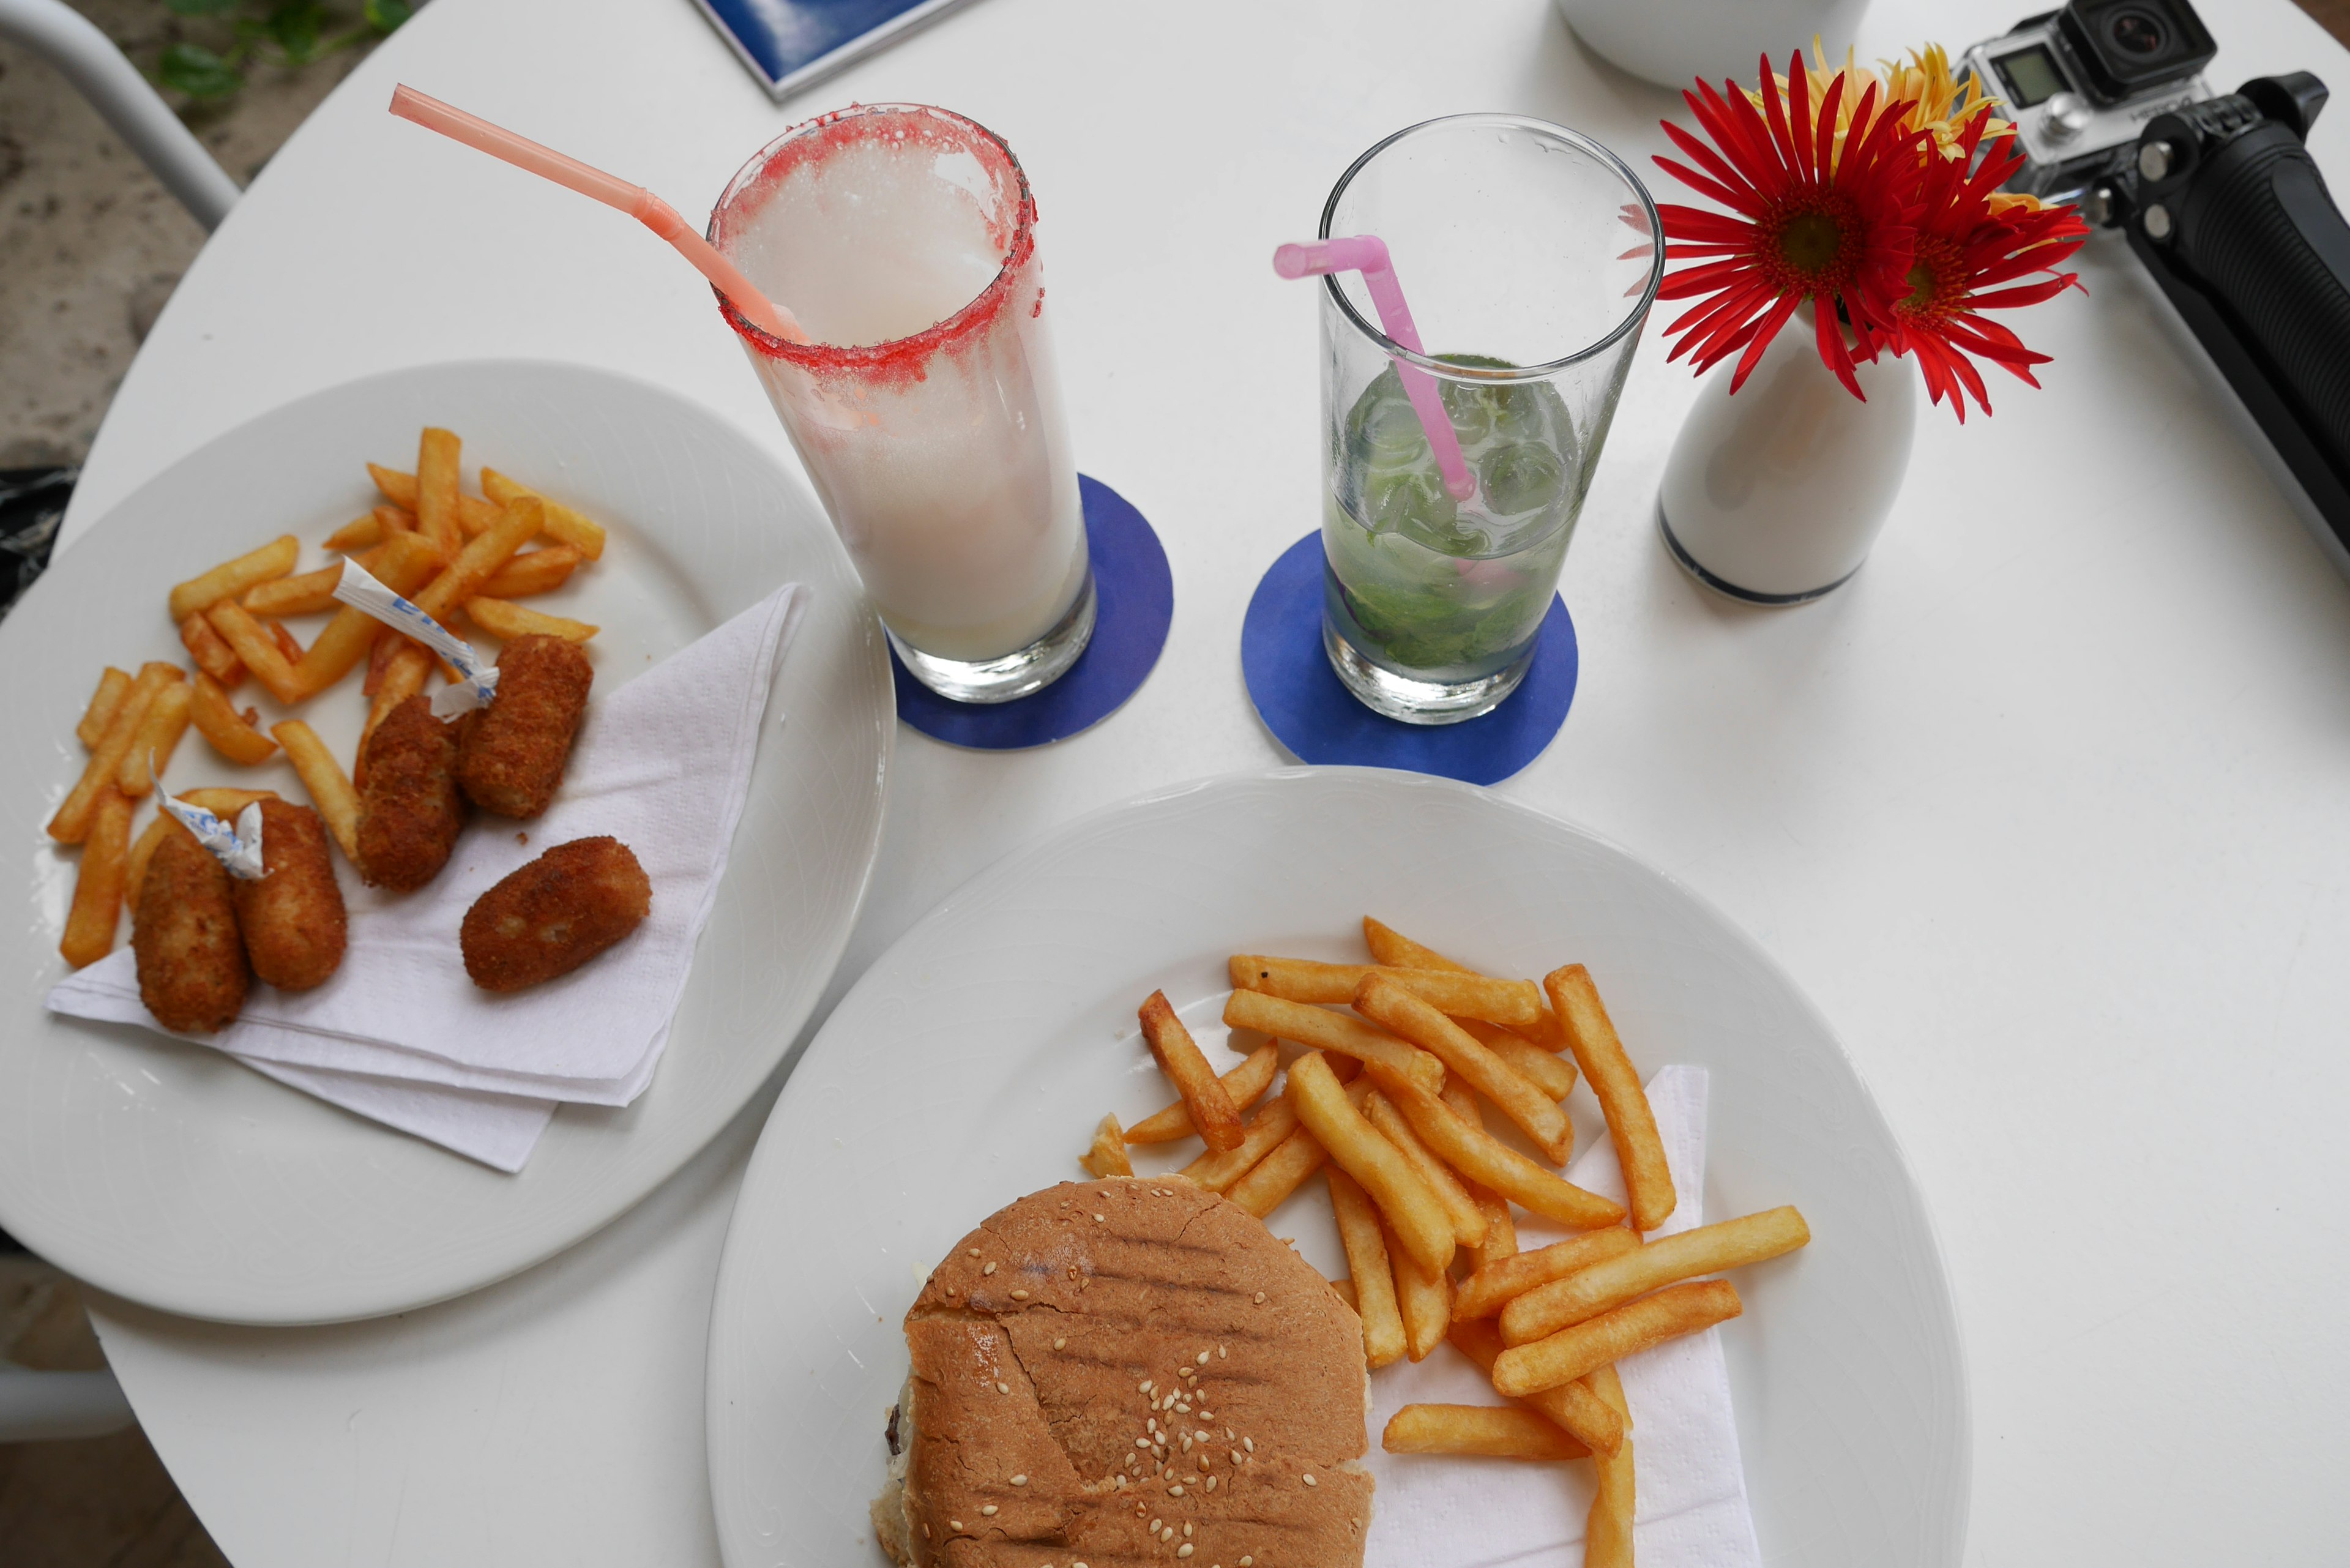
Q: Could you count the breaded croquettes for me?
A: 5